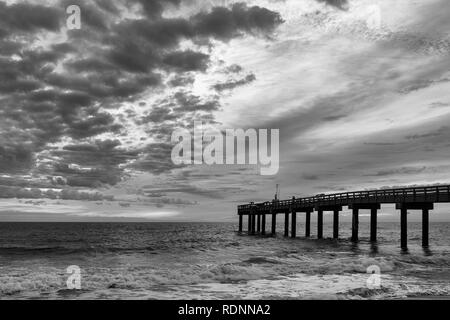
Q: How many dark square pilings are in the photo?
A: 15